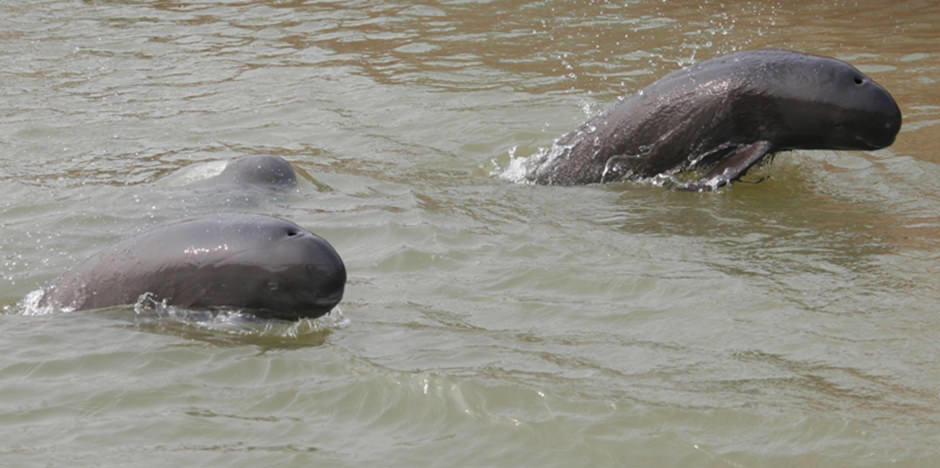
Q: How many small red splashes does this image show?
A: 0